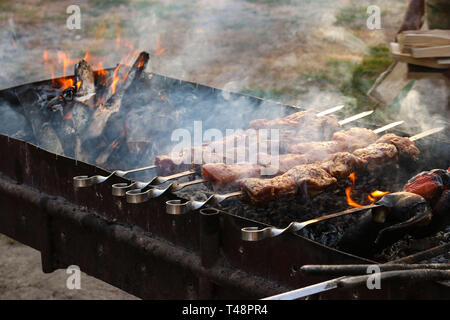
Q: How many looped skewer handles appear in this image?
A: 5